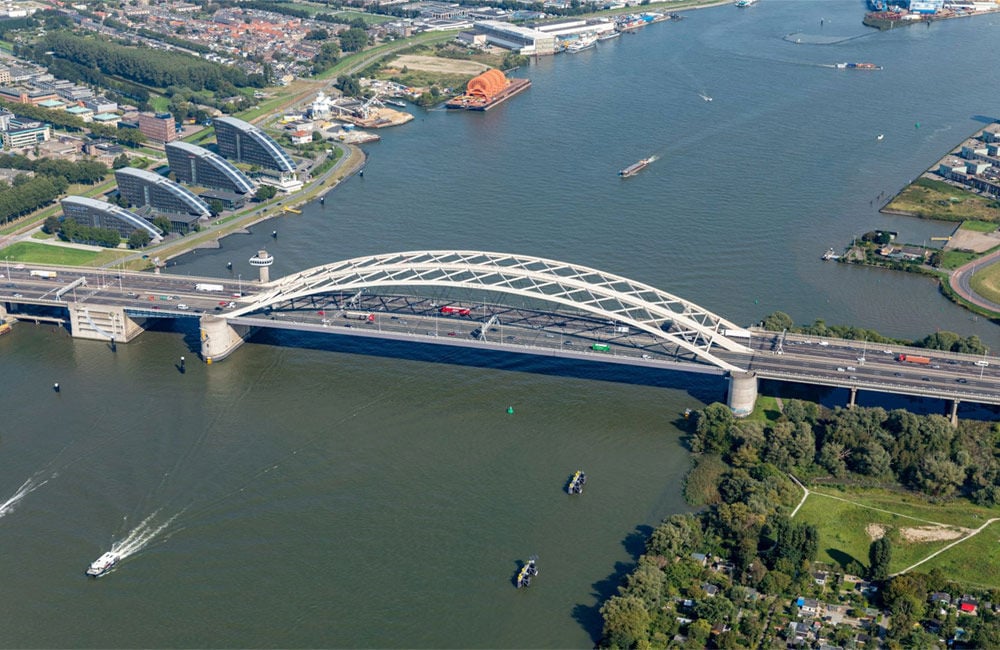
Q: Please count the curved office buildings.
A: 4